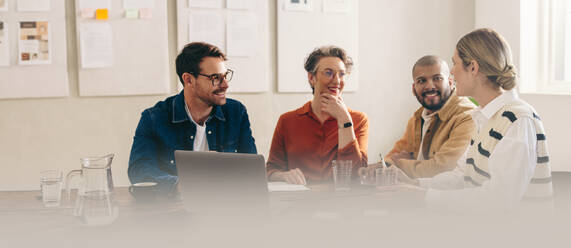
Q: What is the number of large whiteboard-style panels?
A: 4